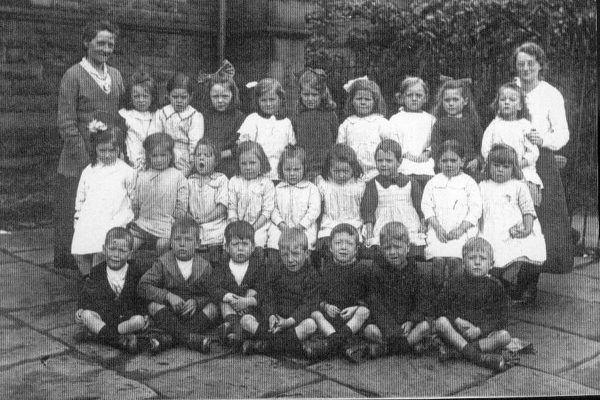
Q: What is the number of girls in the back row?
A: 9